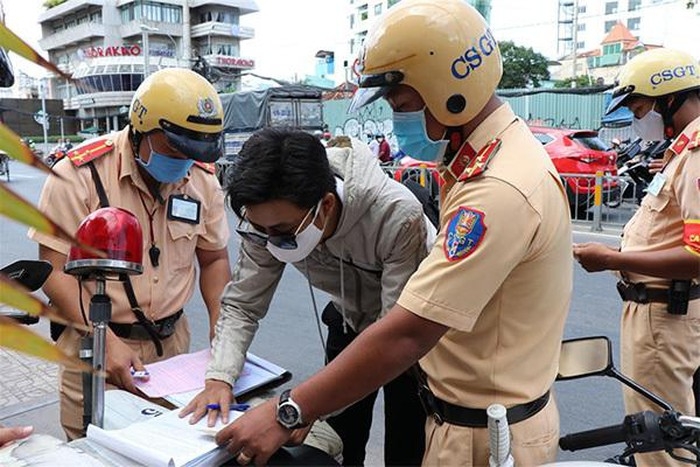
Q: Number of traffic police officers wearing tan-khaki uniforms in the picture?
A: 3